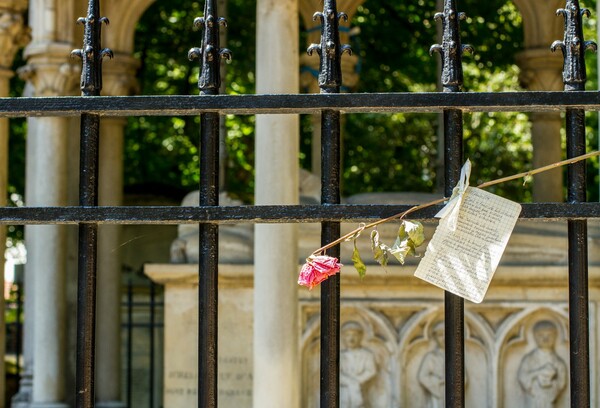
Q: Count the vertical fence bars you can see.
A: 5